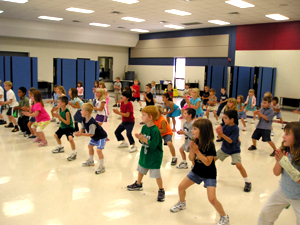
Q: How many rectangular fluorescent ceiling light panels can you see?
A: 13